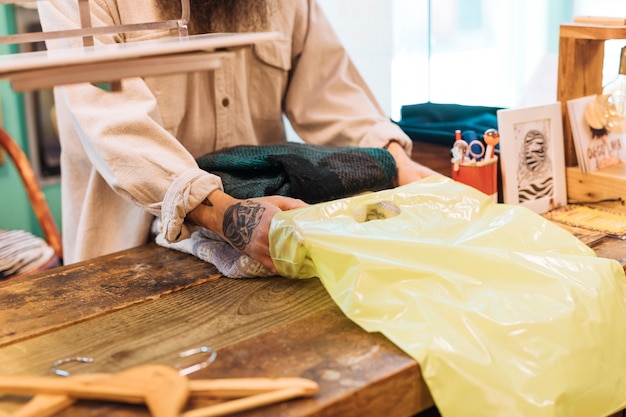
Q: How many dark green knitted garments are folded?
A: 1